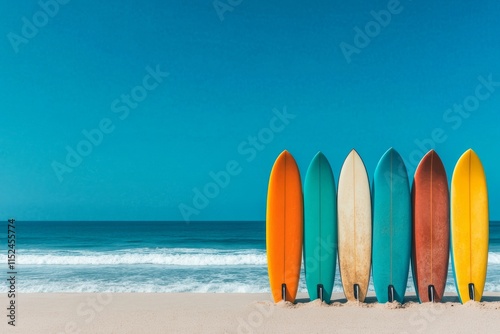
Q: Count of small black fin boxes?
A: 6